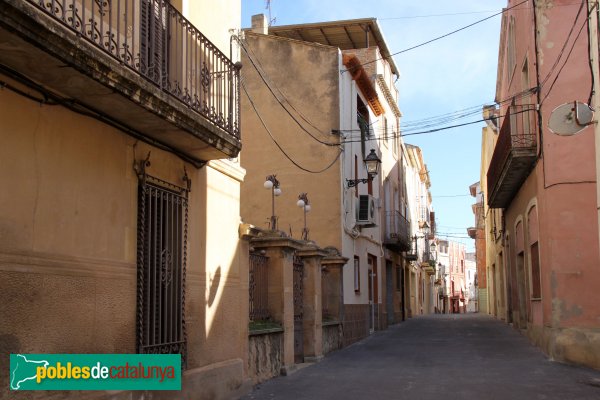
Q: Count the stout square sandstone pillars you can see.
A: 3